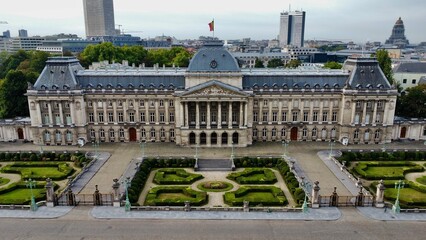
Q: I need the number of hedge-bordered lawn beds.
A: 8